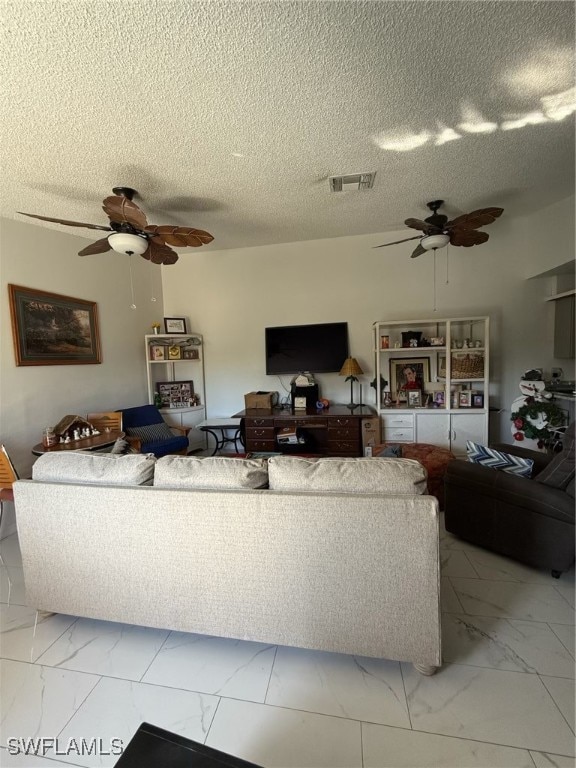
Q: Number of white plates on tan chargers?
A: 0